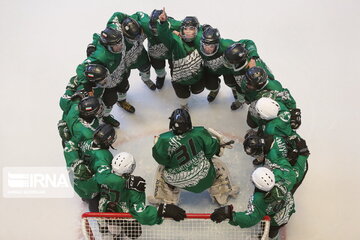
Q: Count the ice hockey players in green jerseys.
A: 15